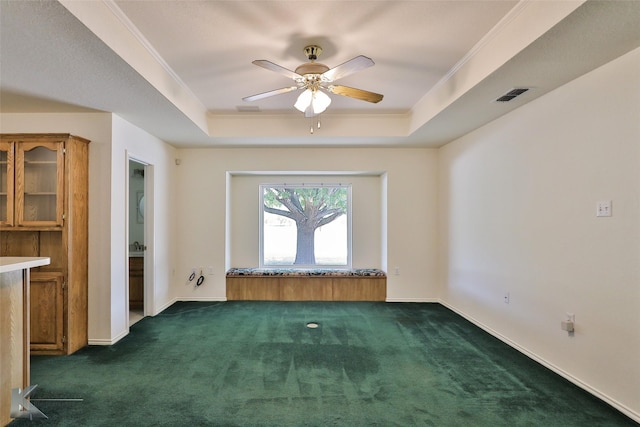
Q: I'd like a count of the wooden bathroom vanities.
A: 1